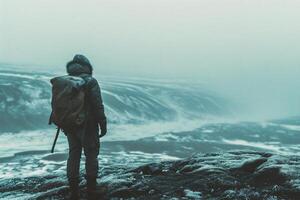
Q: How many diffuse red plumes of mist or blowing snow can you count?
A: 0